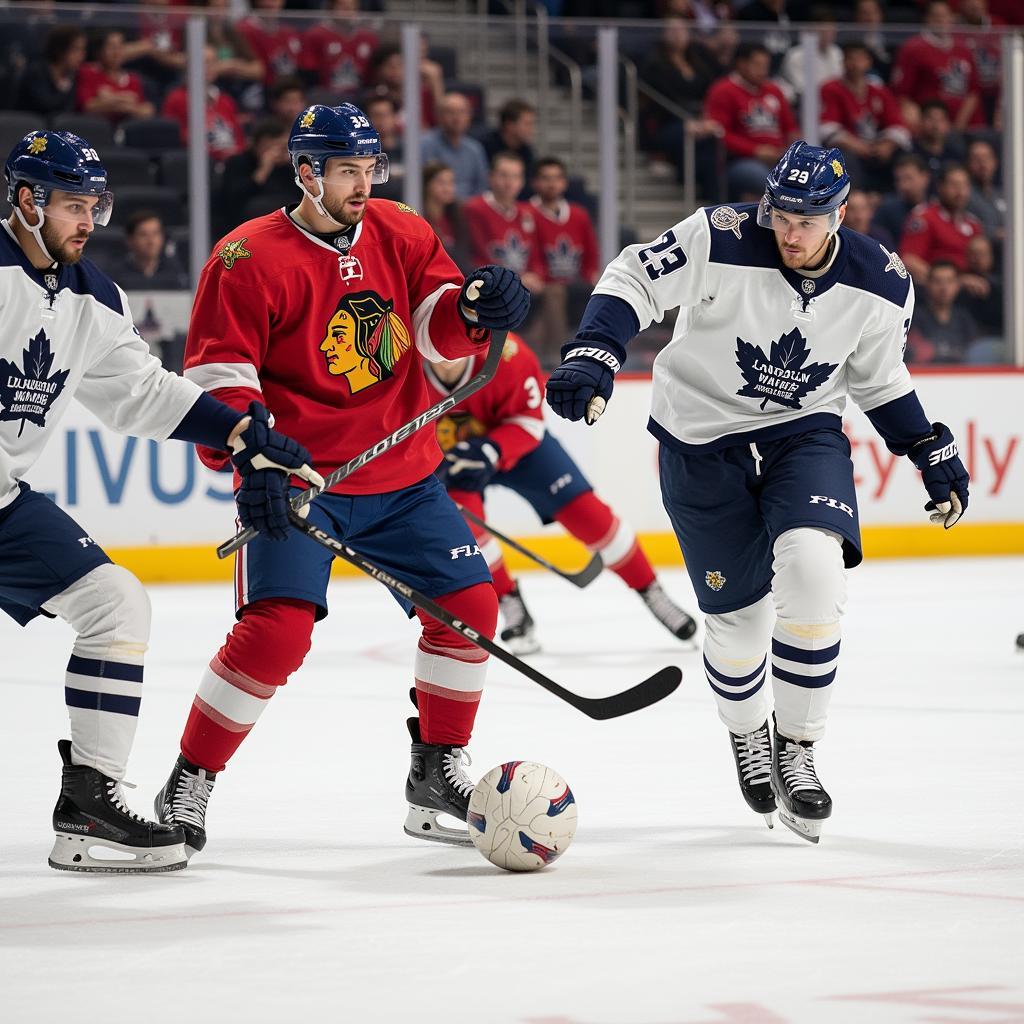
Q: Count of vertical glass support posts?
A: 5